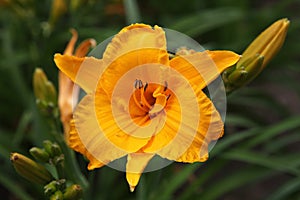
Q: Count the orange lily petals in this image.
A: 6